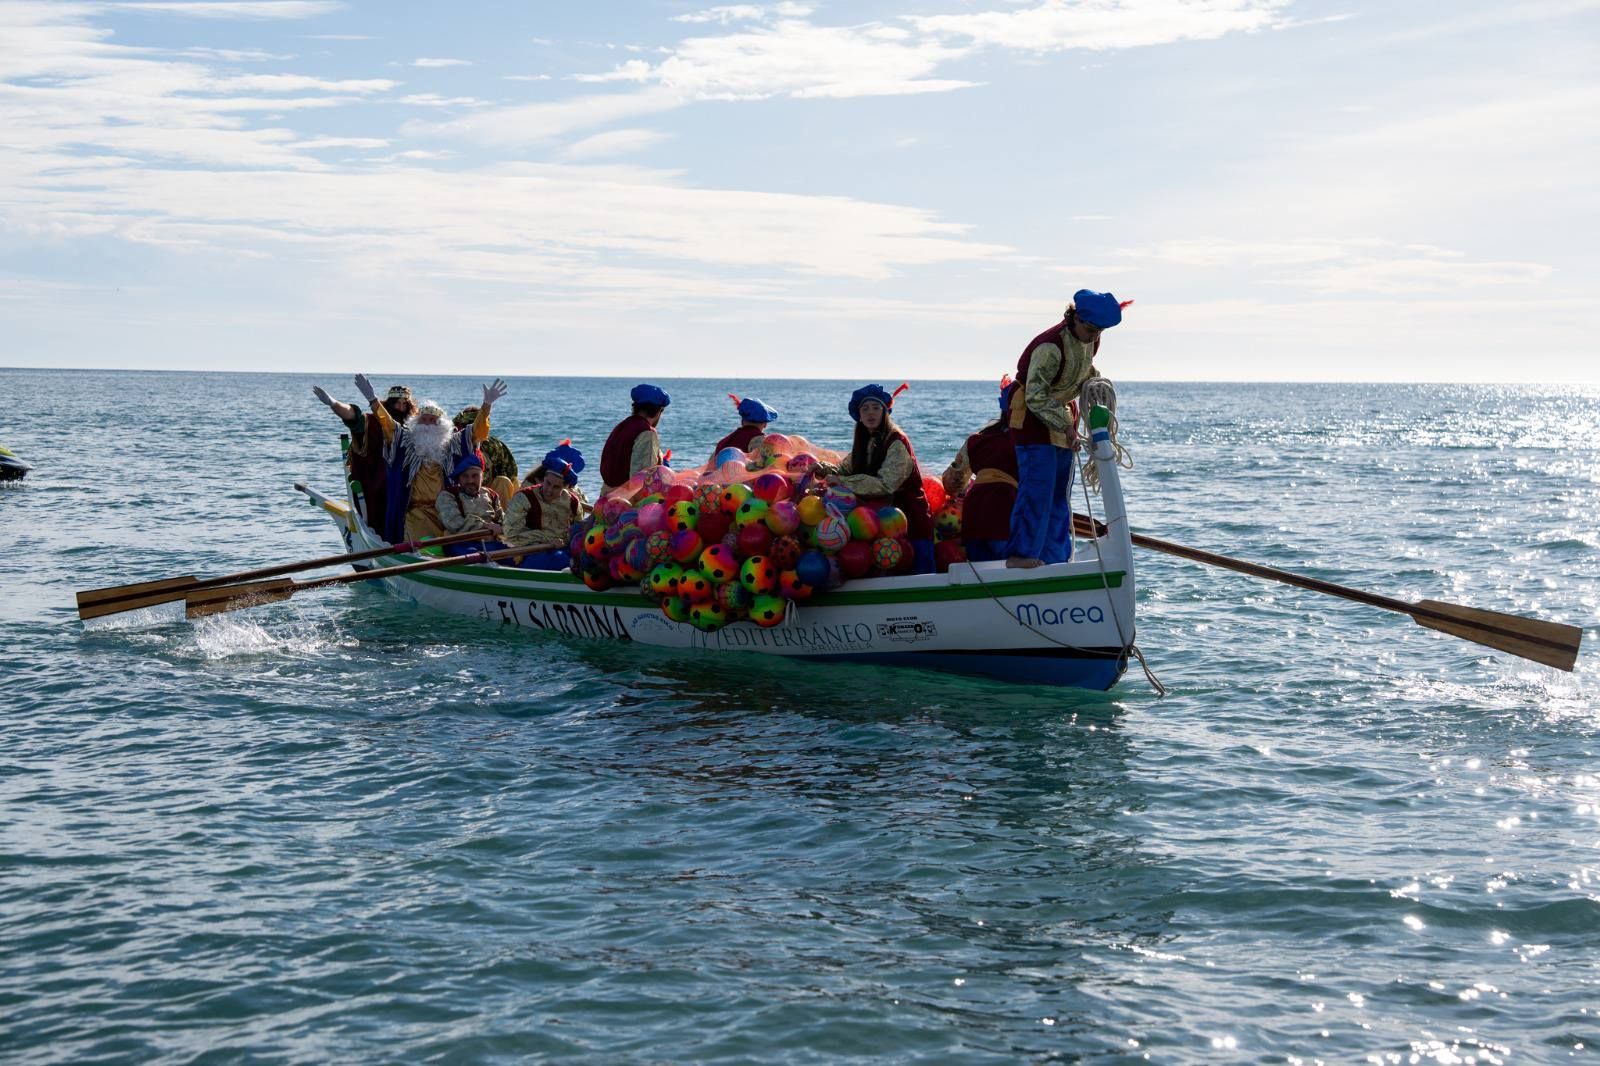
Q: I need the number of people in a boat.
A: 11